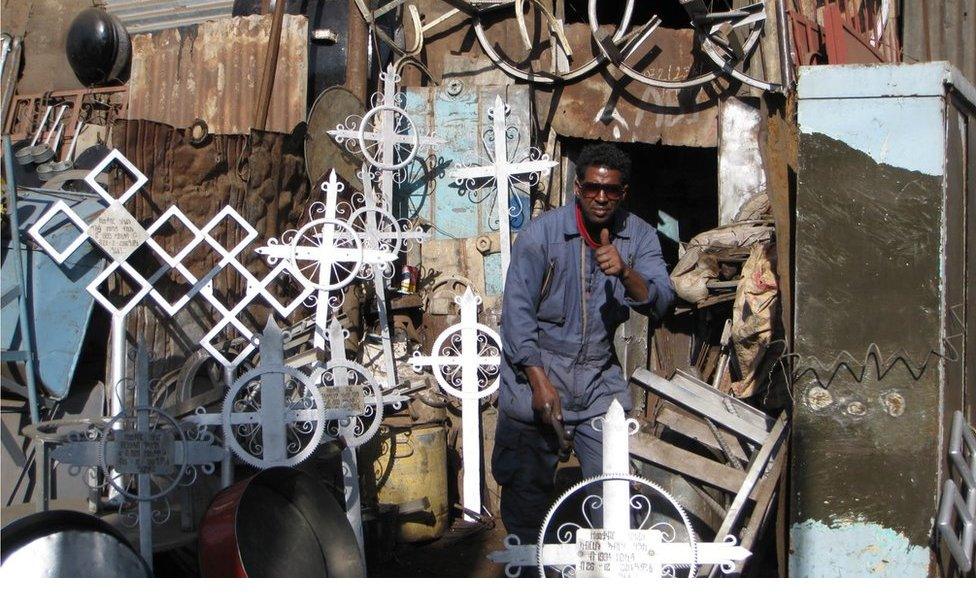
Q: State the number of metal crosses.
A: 11